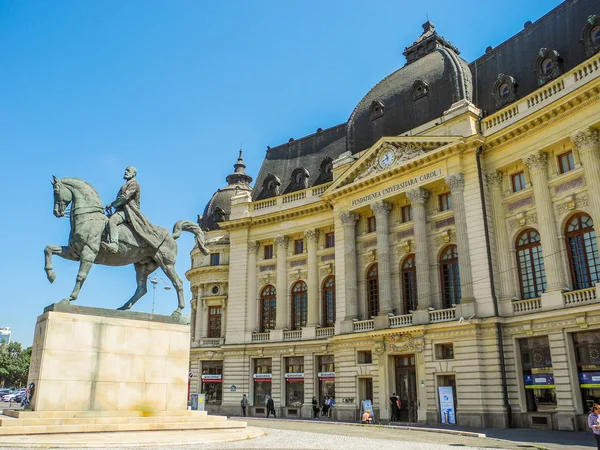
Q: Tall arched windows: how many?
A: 8